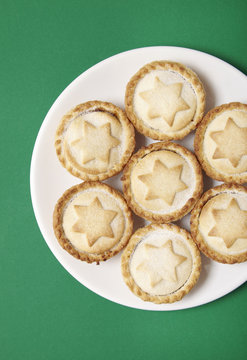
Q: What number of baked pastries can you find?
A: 7